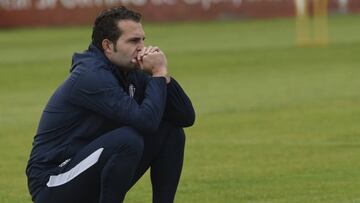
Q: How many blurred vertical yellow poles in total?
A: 2